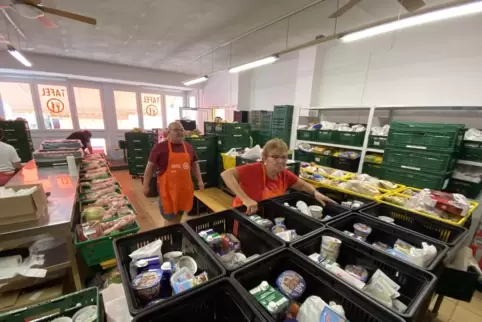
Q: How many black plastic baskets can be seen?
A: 10